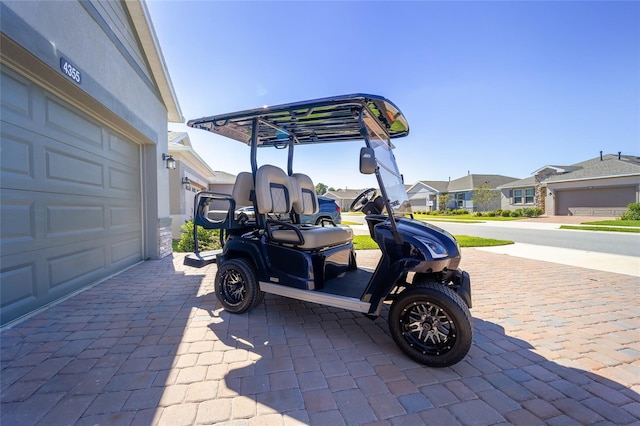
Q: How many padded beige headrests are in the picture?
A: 3